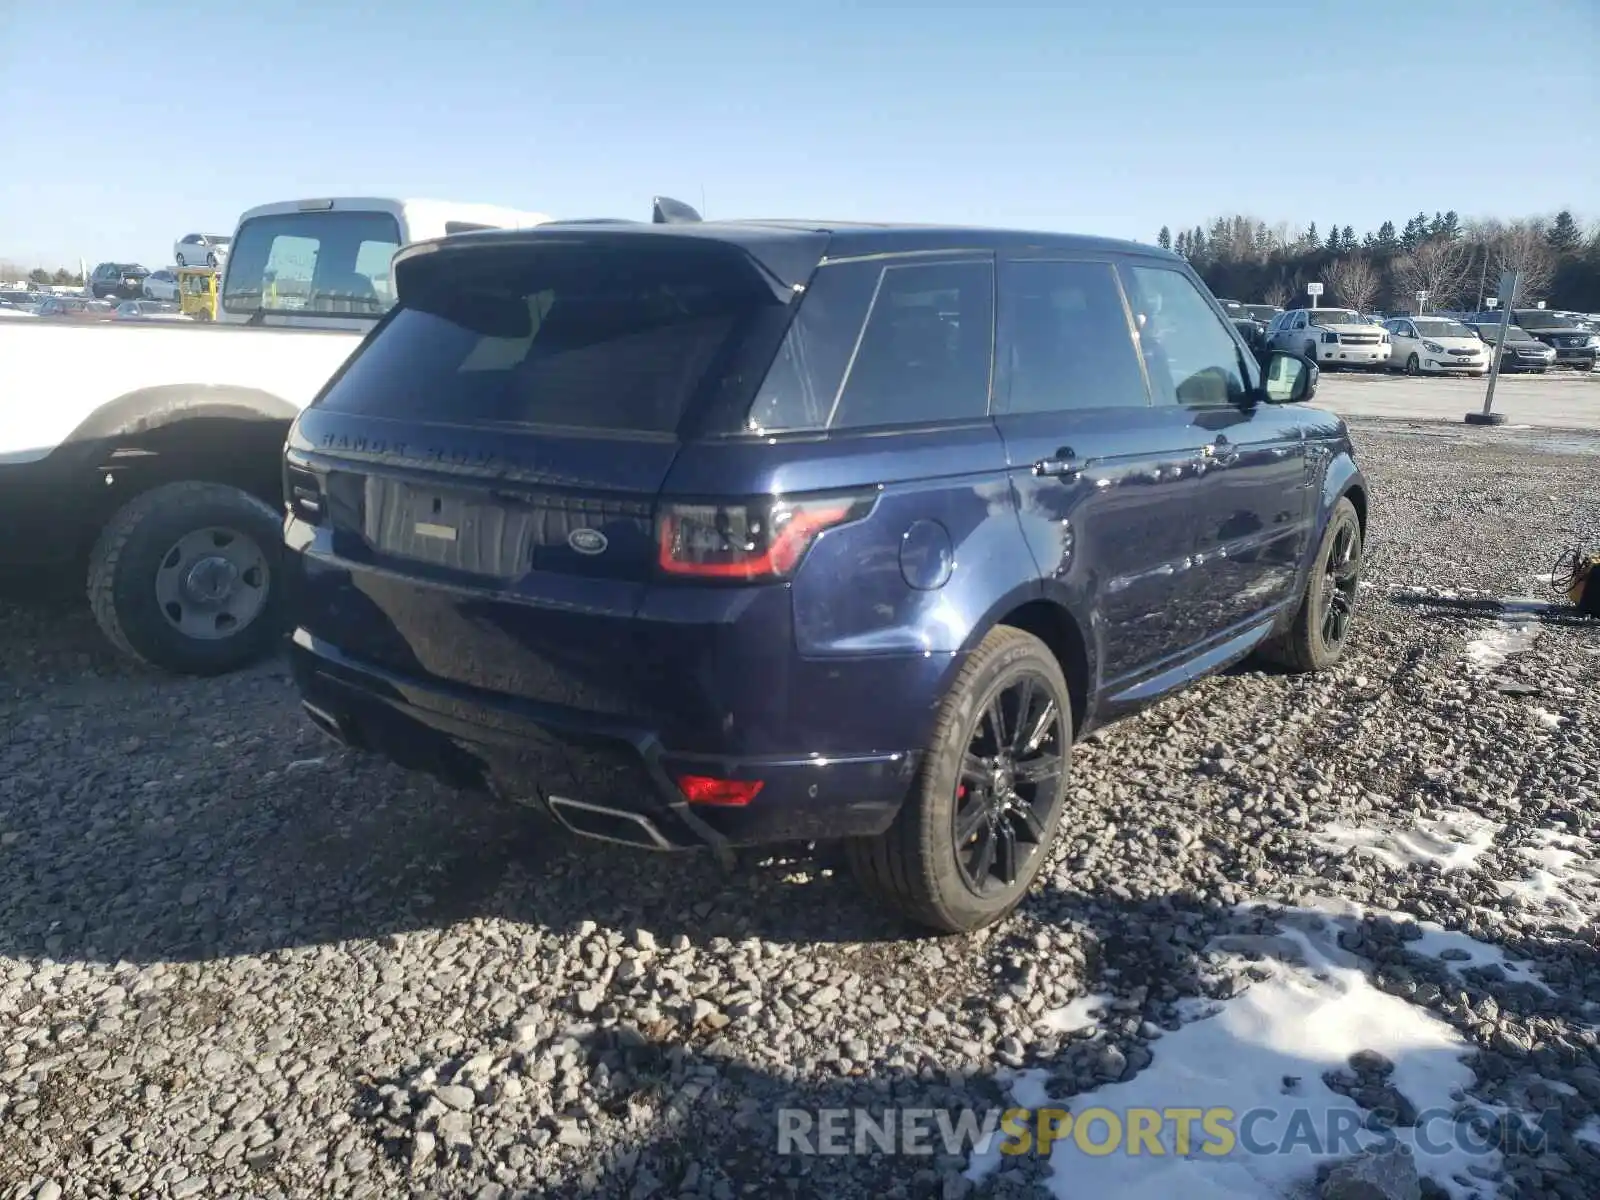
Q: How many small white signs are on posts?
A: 4